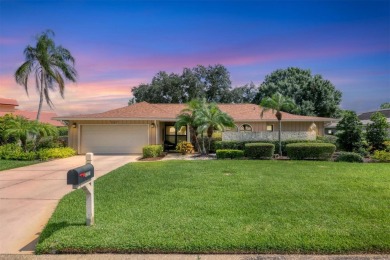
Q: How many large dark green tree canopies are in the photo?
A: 2